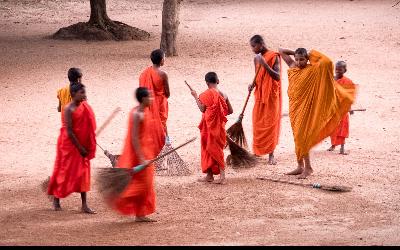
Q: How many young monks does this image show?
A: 8